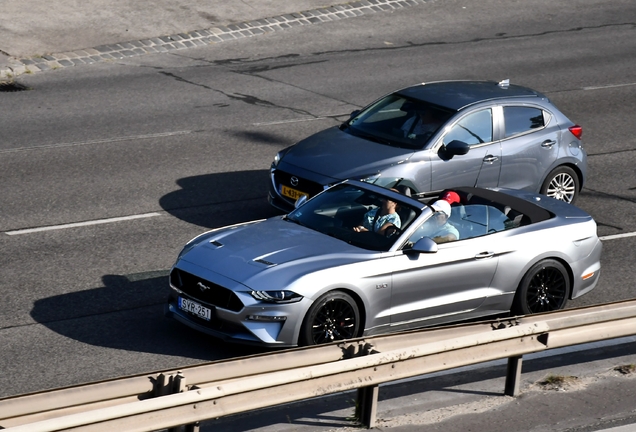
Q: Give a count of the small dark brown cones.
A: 0